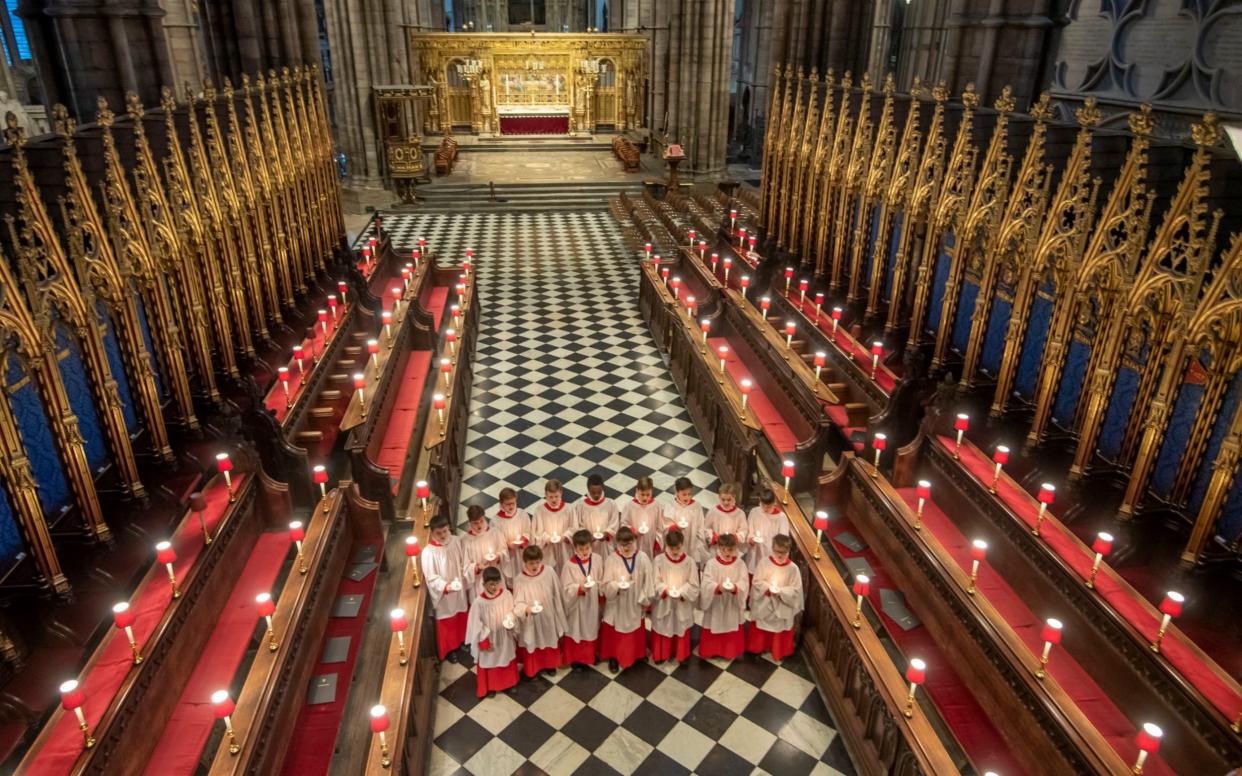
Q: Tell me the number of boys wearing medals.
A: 2